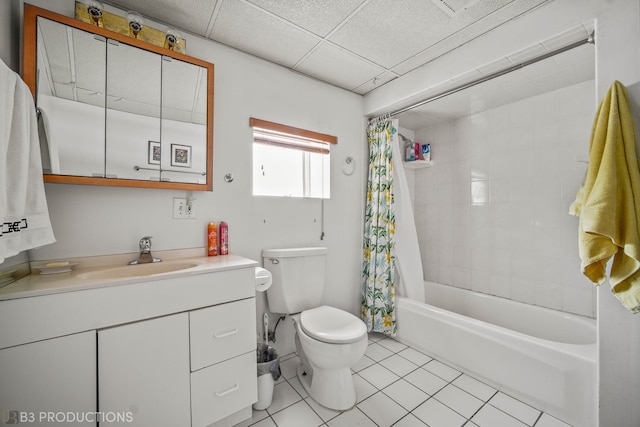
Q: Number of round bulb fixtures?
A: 3